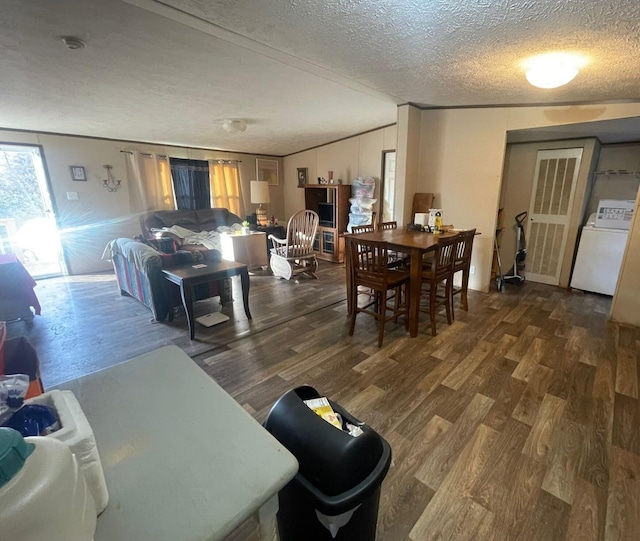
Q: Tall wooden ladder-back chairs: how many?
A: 5